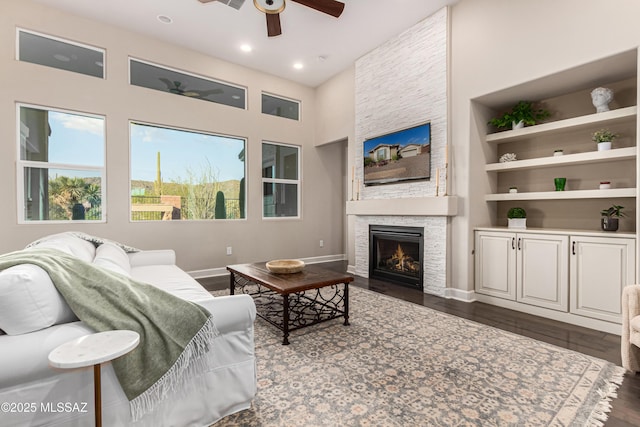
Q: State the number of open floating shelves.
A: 3